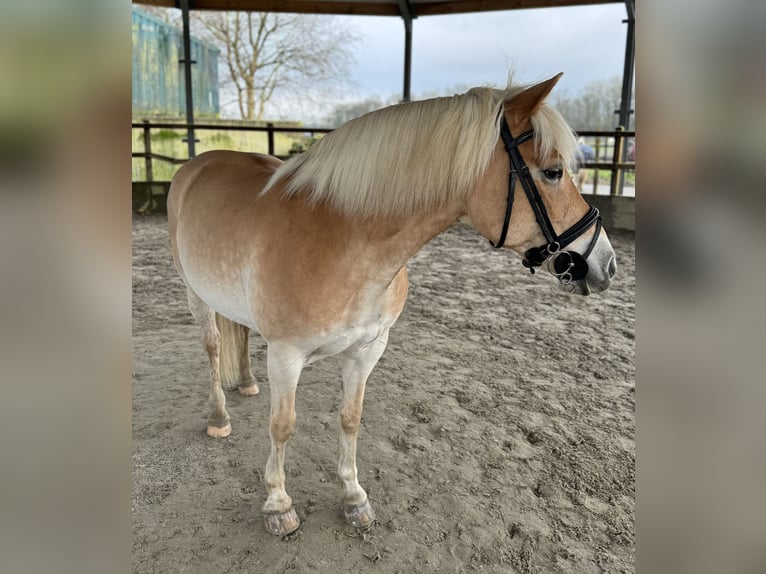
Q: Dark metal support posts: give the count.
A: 3